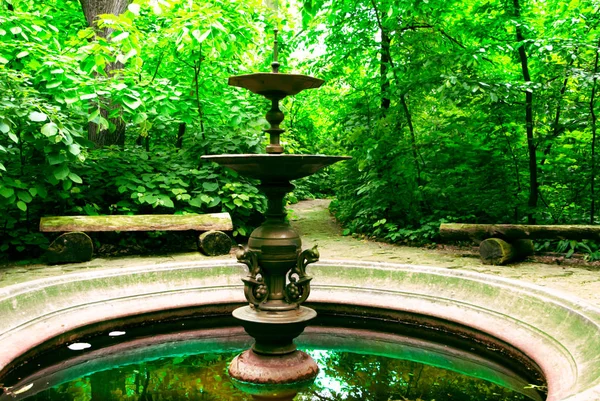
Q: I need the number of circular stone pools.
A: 1